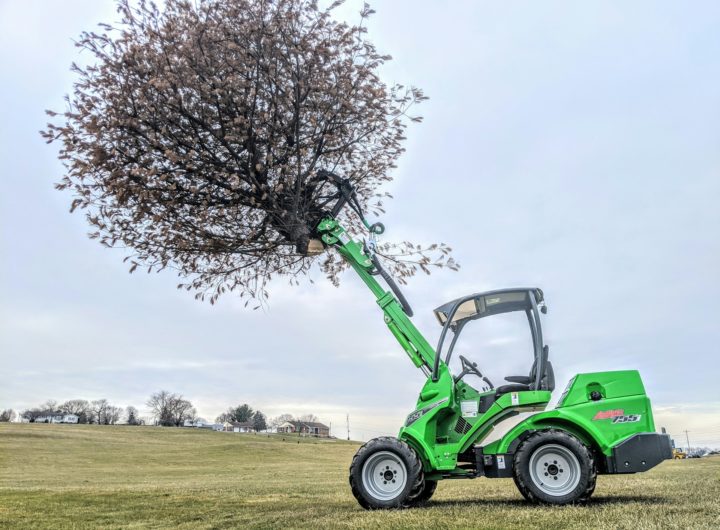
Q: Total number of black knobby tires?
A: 3